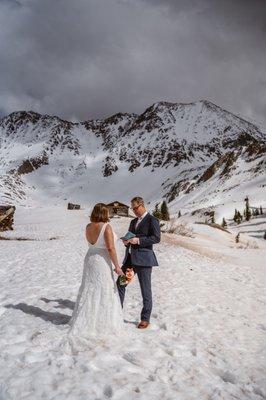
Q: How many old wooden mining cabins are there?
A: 3